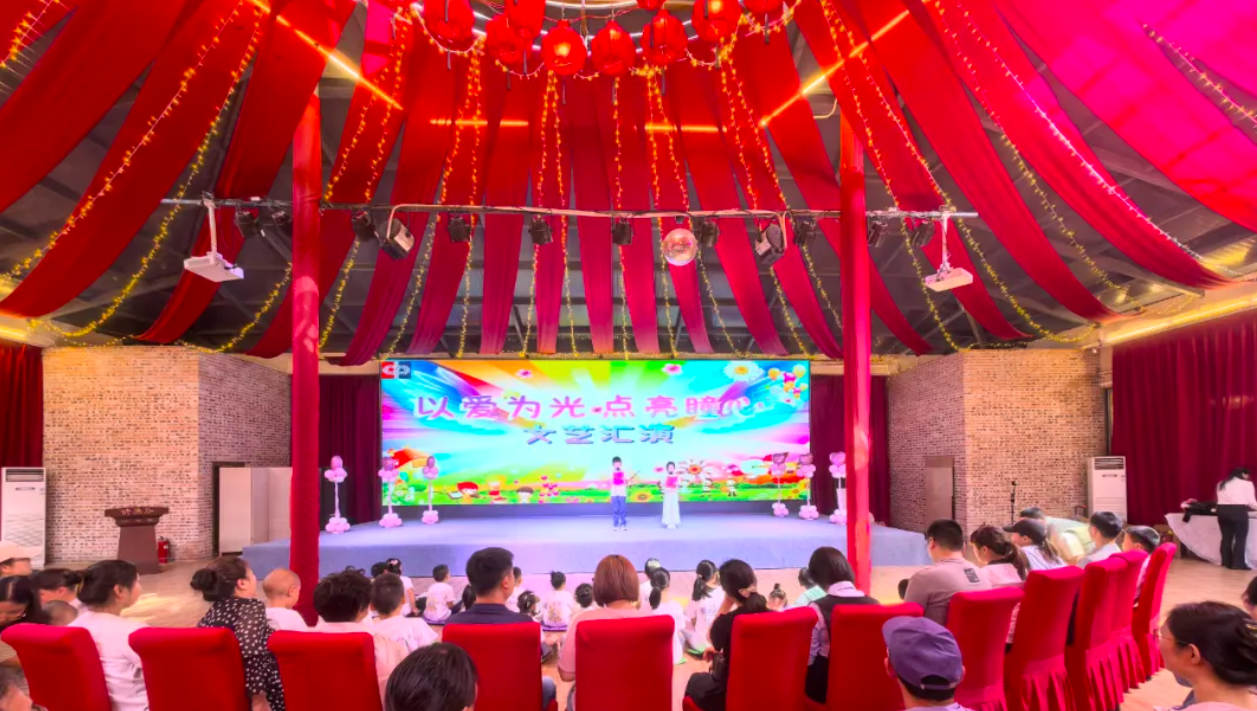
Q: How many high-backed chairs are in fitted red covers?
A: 12